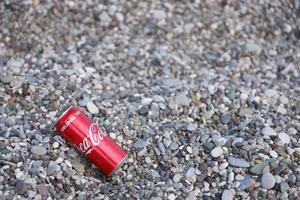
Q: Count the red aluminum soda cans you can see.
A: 1